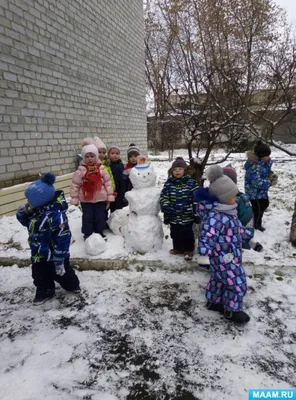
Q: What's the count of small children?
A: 9